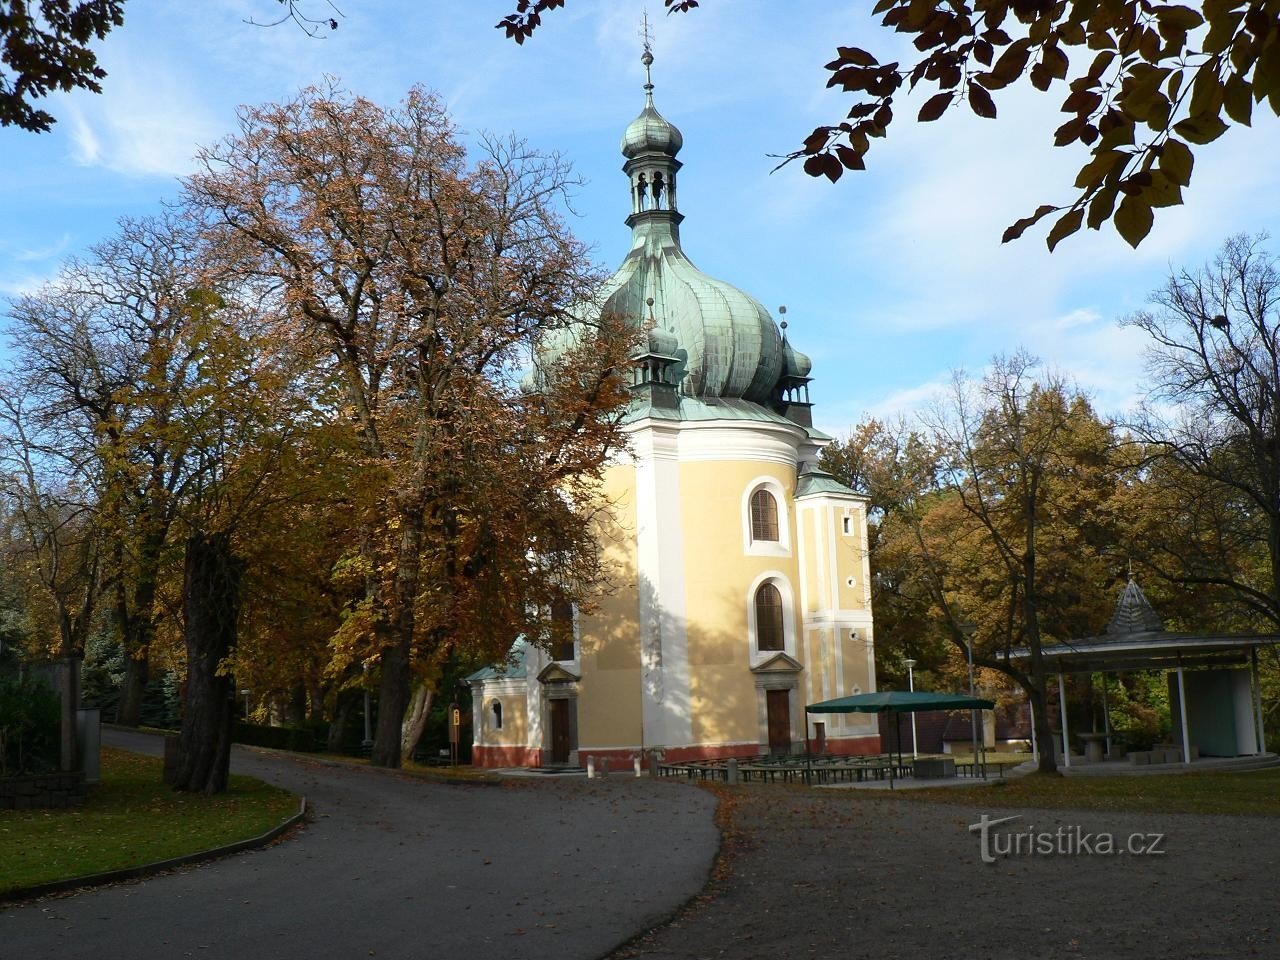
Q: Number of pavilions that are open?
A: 2